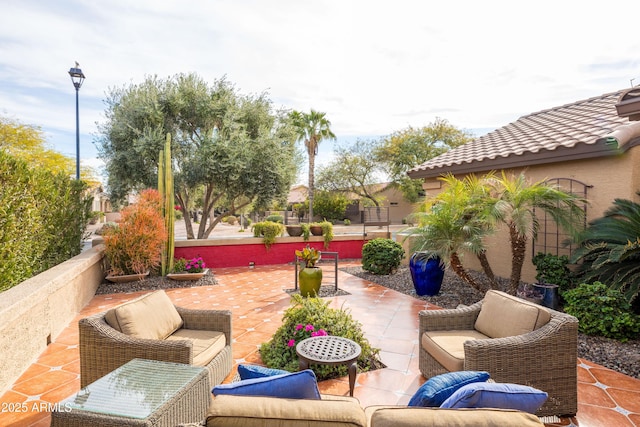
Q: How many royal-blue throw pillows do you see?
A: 4